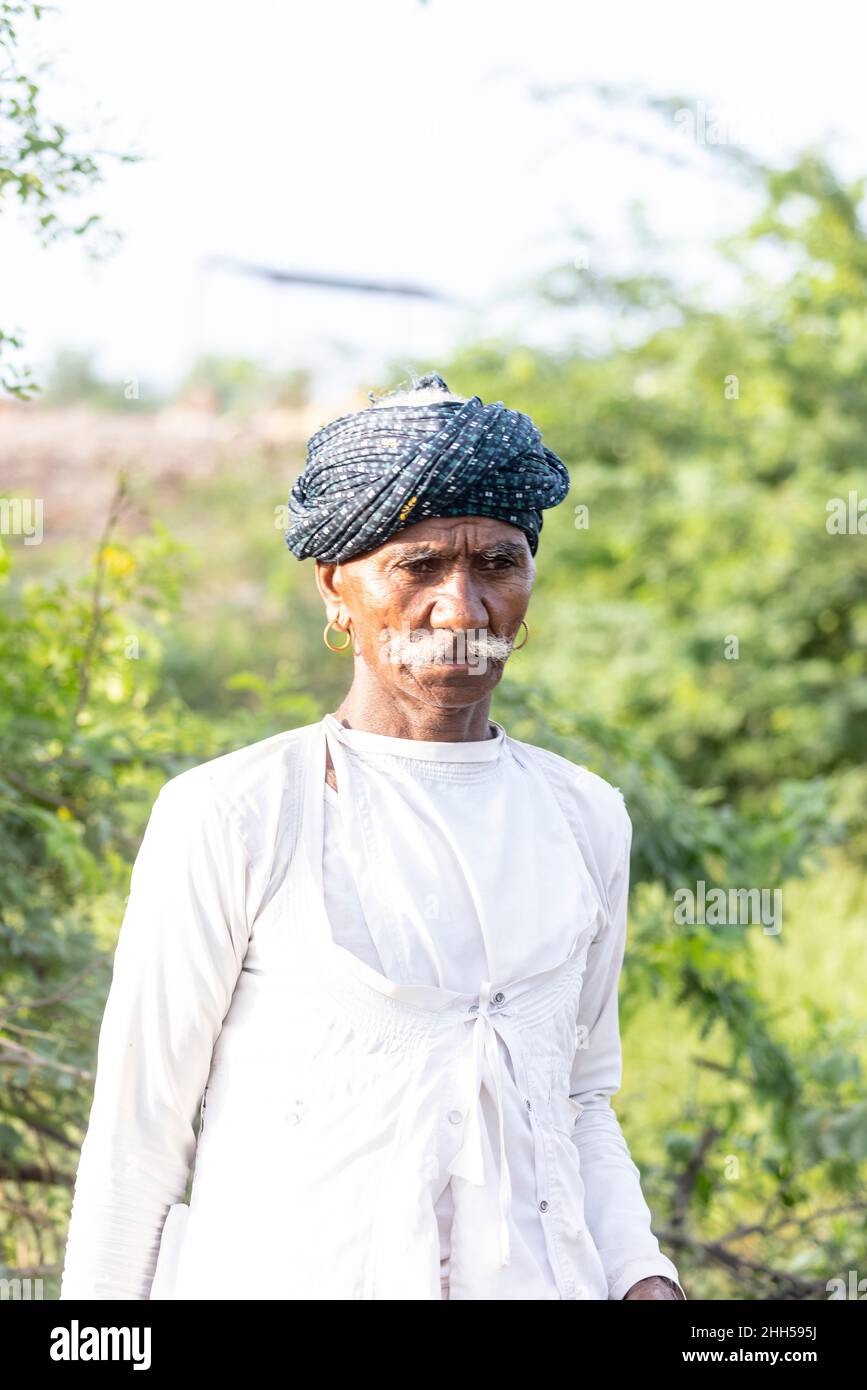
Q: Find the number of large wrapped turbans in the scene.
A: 1